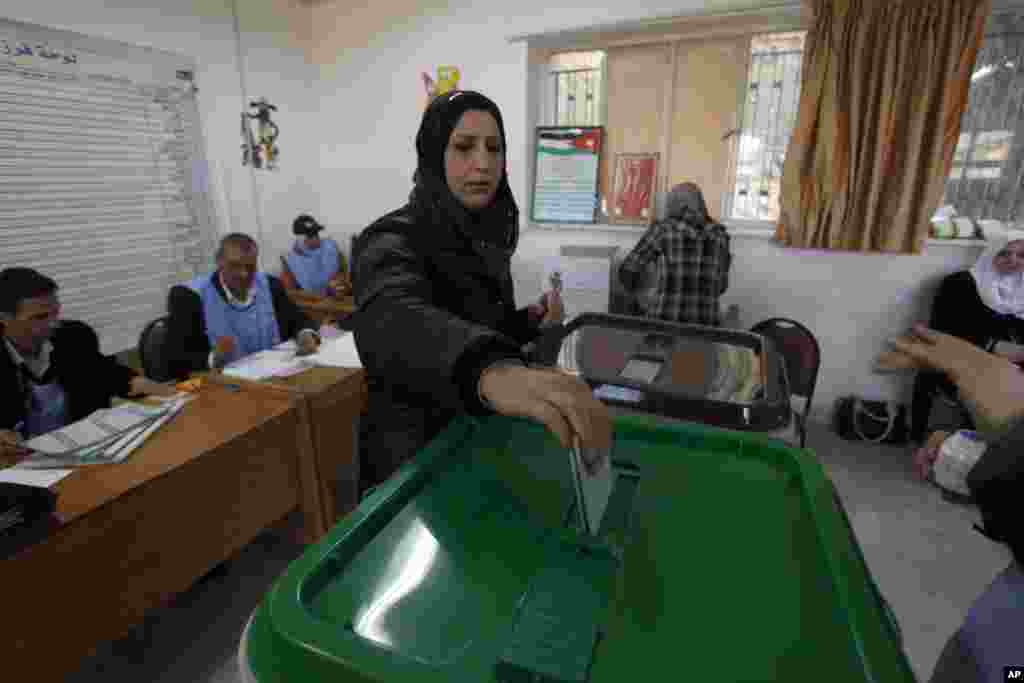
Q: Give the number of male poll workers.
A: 3